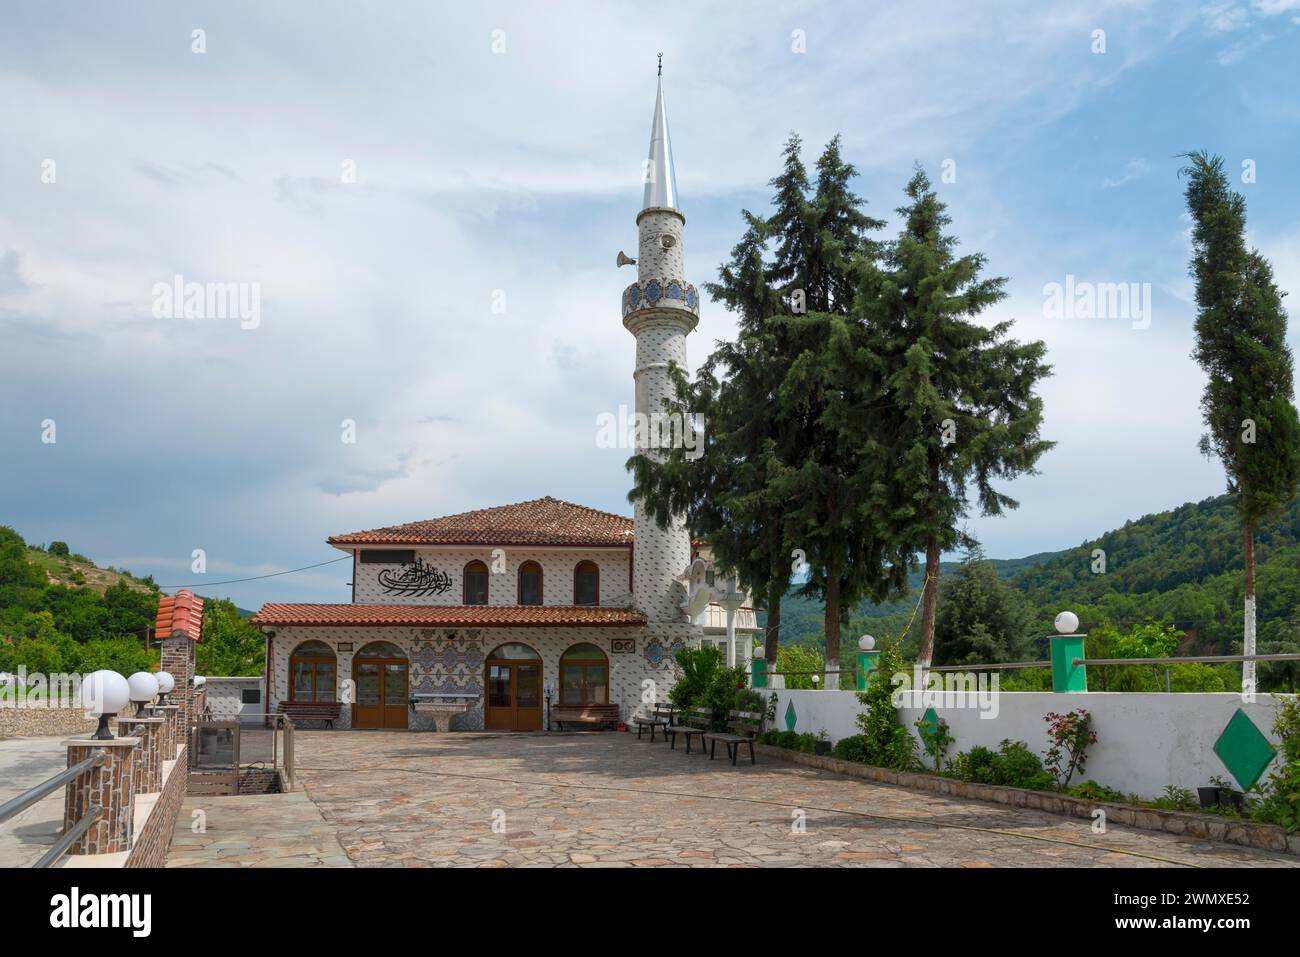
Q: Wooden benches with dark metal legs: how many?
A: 5